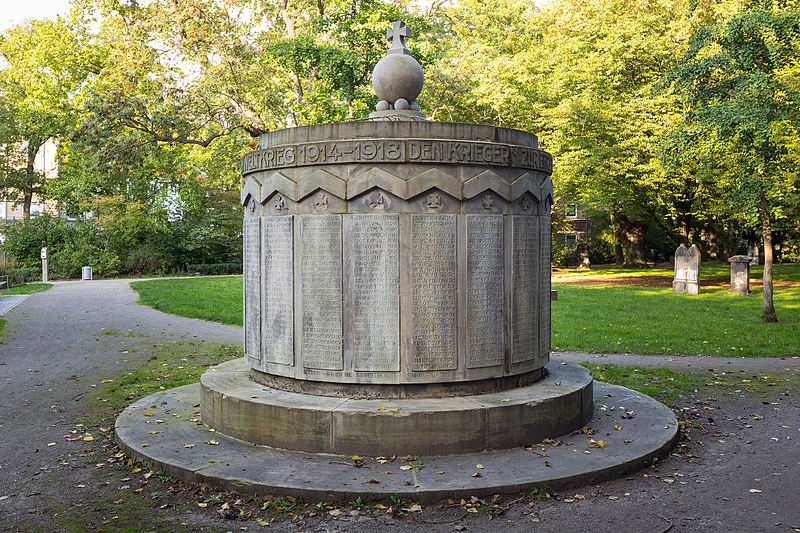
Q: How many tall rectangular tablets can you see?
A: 8